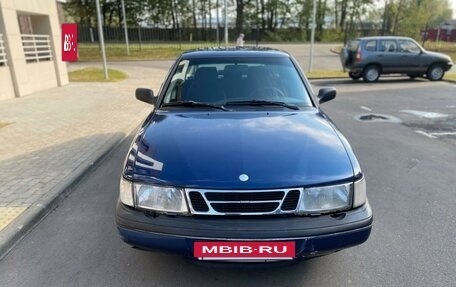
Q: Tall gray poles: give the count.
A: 4